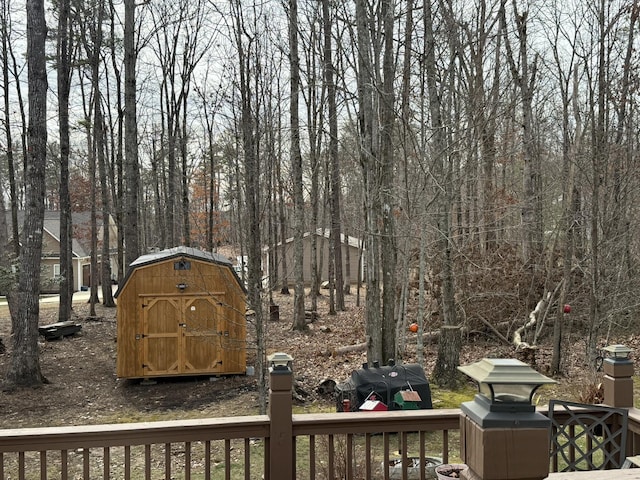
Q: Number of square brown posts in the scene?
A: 3